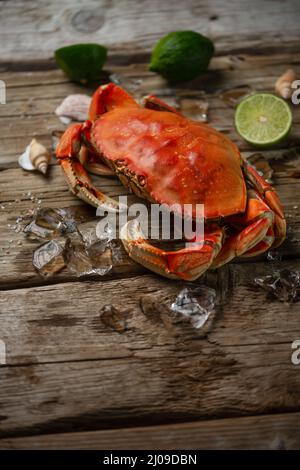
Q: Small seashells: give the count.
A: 3